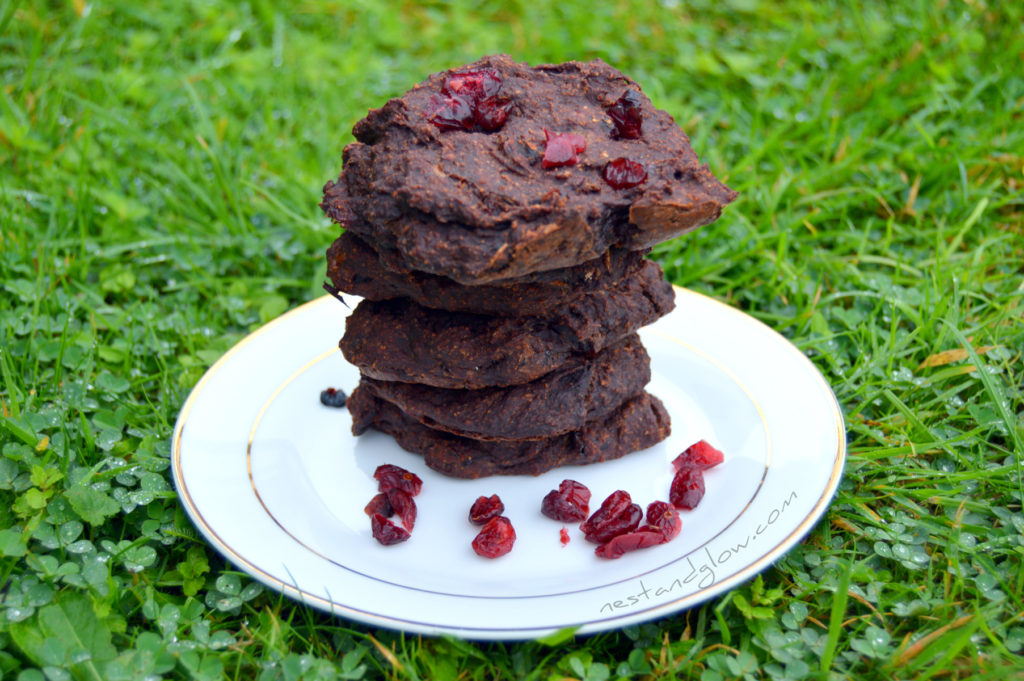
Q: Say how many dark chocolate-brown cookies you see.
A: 5